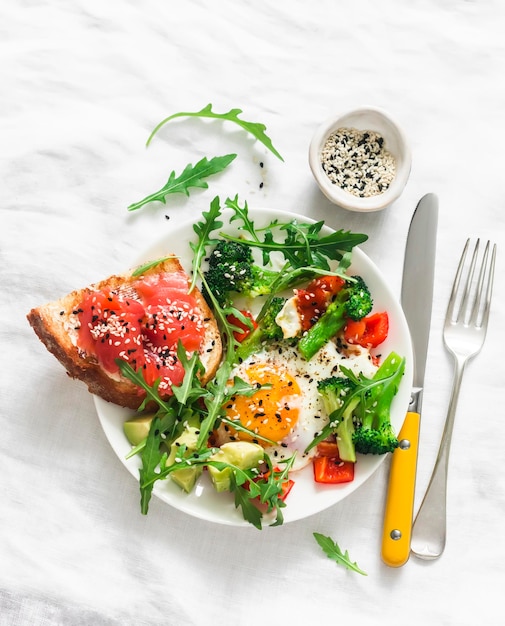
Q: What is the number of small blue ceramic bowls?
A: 0